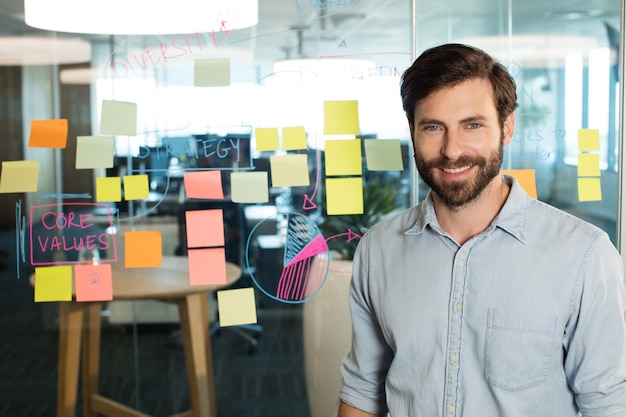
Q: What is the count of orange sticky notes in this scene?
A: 3